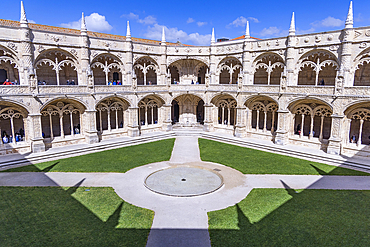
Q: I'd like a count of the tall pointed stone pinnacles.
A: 8